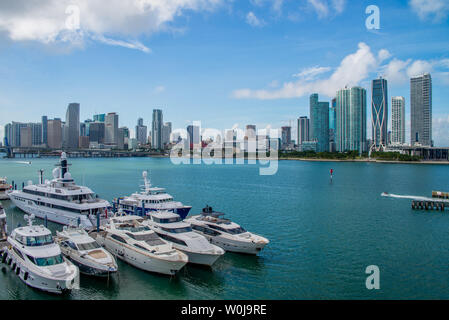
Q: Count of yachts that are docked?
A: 7